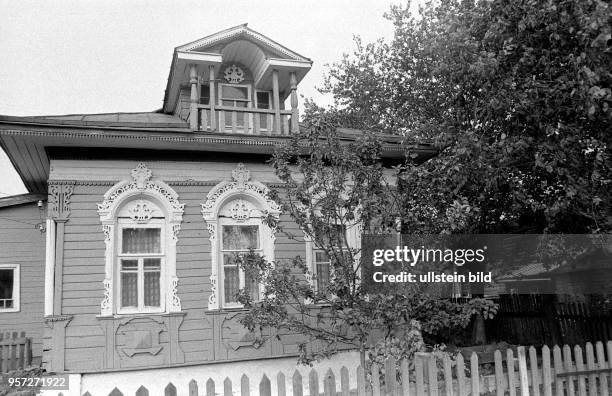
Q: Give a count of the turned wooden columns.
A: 2